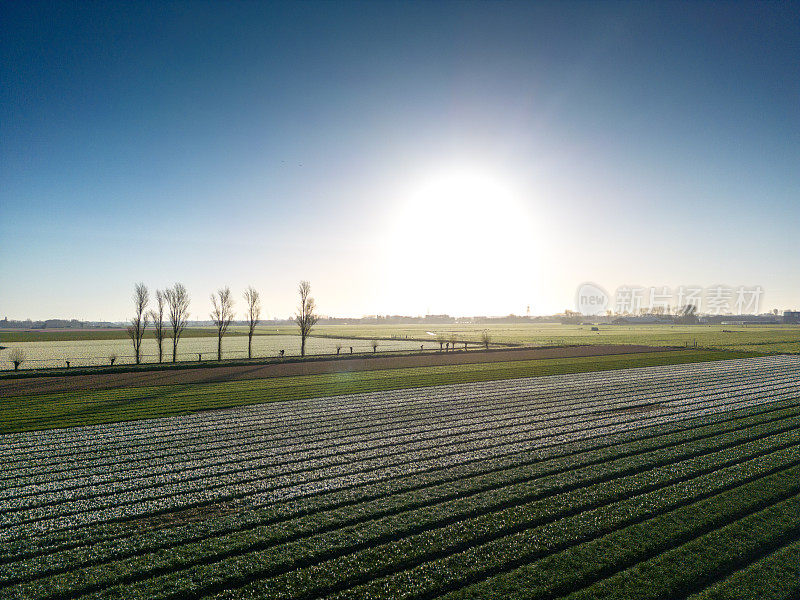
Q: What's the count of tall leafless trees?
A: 6